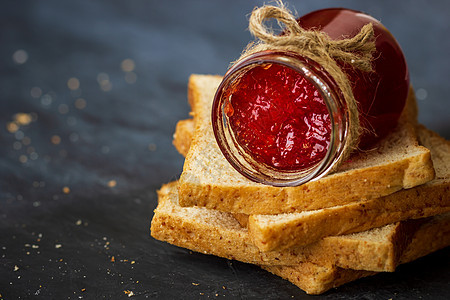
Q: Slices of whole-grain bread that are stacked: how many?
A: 4